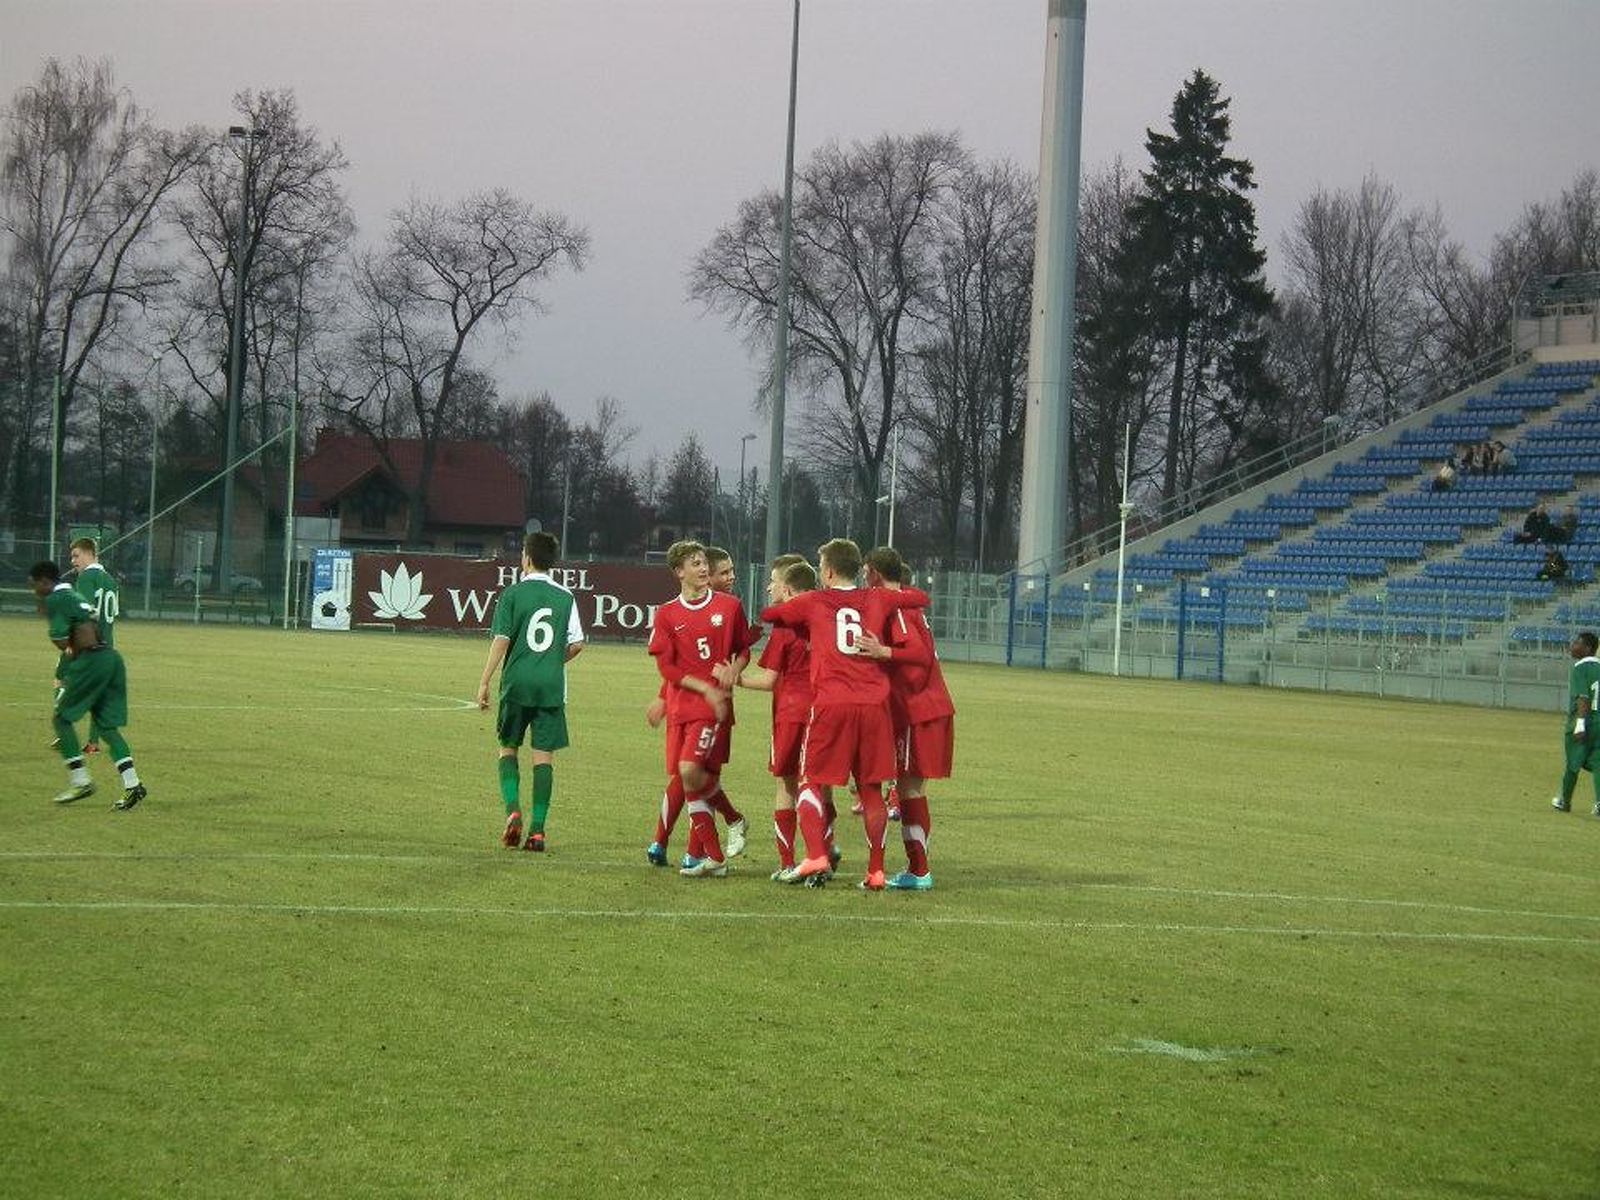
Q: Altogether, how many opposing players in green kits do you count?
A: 4